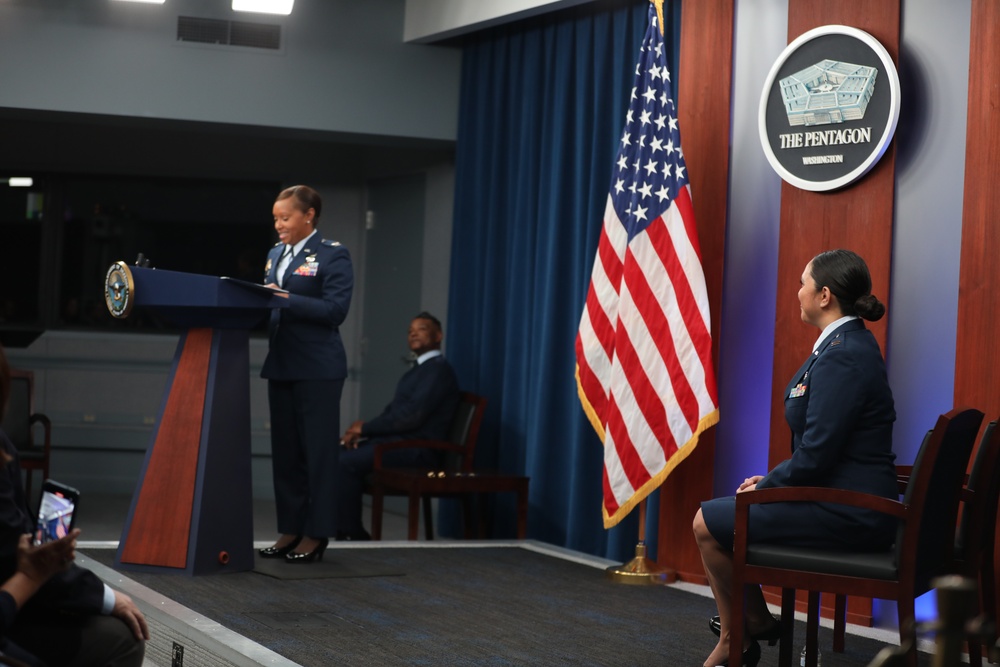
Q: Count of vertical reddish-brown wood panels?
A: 3